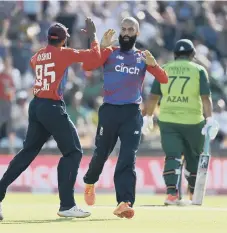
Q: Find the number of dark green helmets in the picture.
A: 1